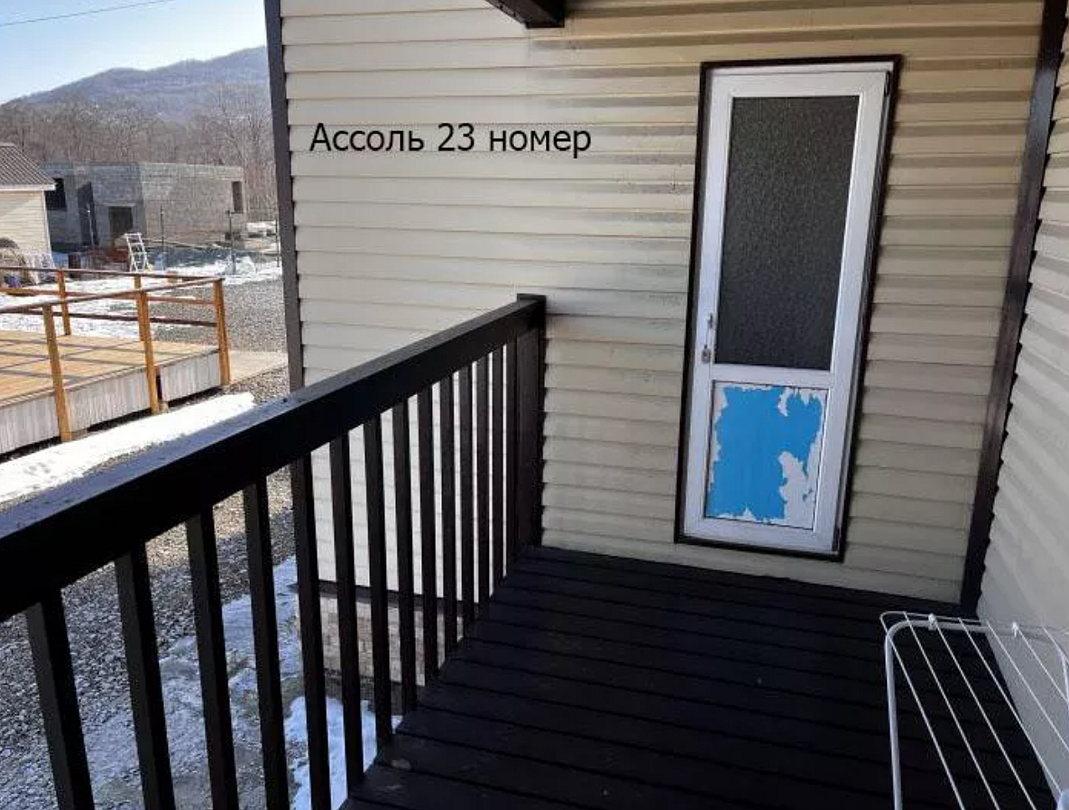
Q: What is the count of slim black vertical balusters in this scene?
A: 14